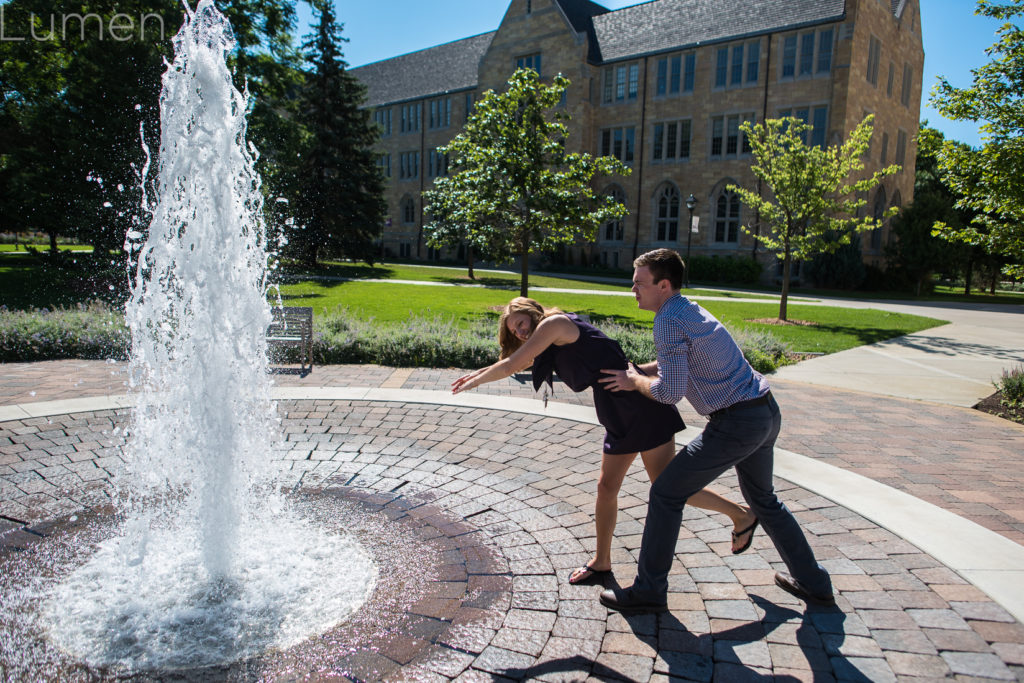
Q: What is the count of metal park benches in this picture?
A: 1